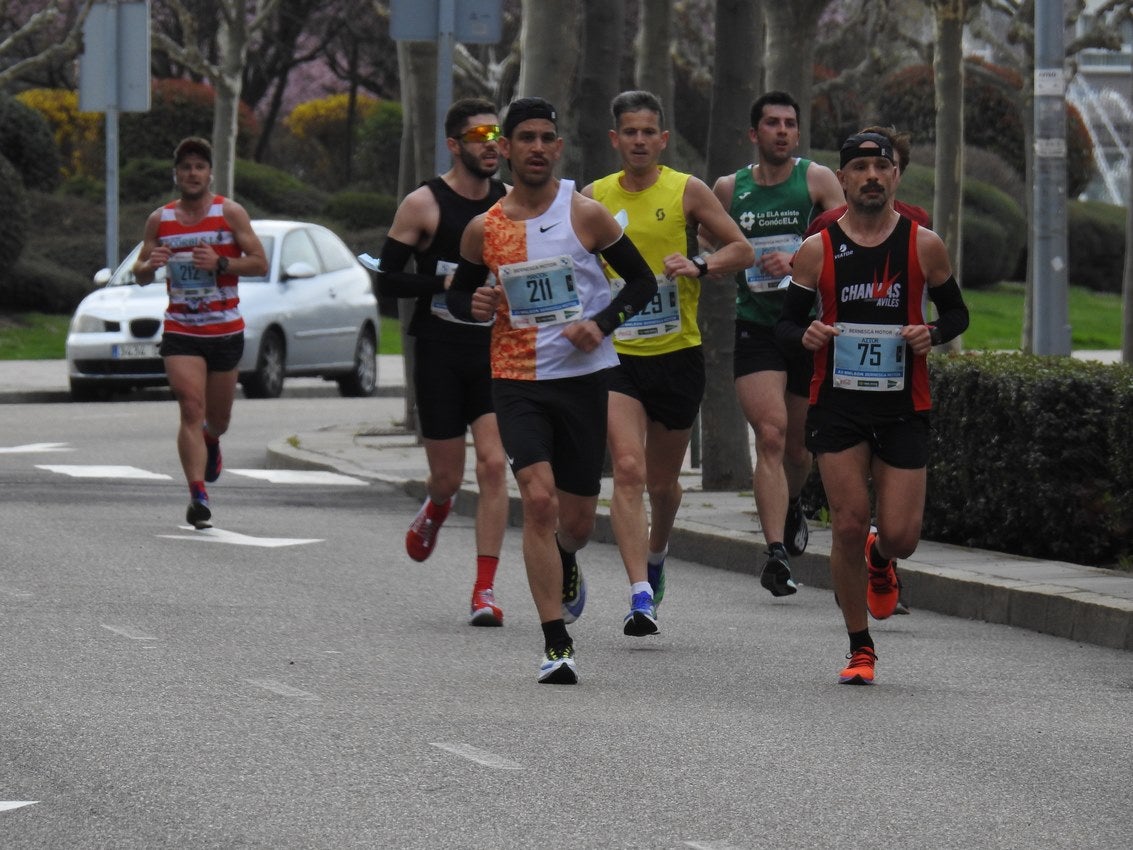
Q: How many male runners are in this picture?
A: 7